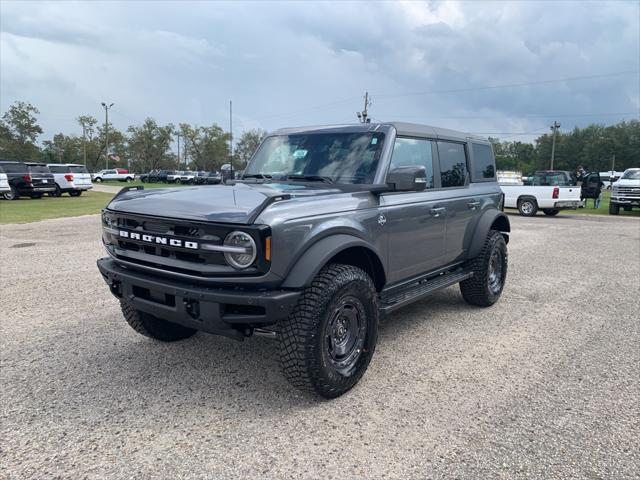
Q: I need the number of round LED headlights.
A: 2